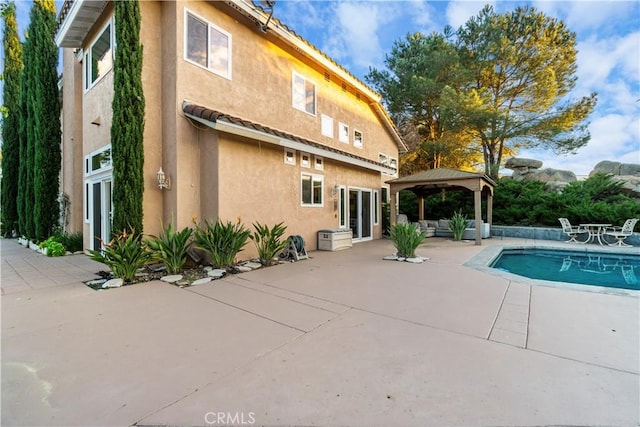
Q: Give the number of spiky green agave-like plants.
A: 6